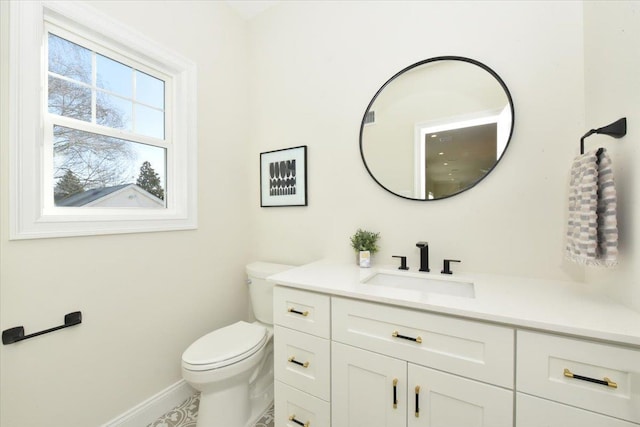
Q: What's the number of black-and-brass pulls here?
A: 7